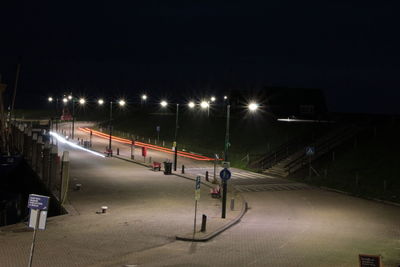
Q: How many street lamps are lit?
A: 13